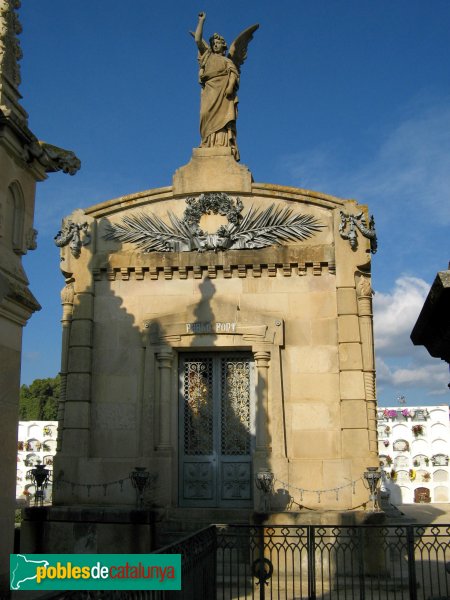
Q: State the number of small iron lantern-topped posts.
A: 4